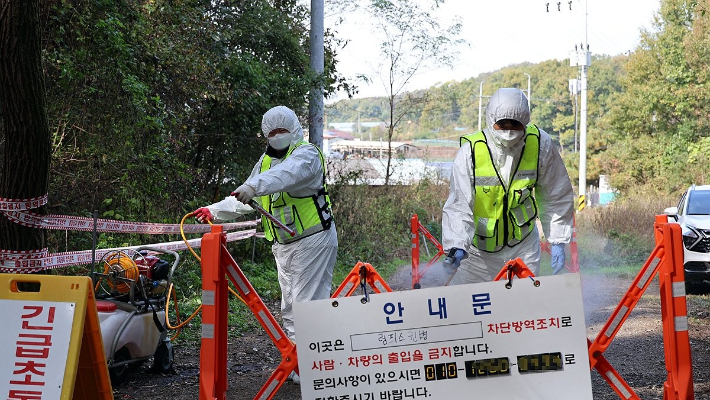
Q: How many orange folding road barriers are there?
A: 2